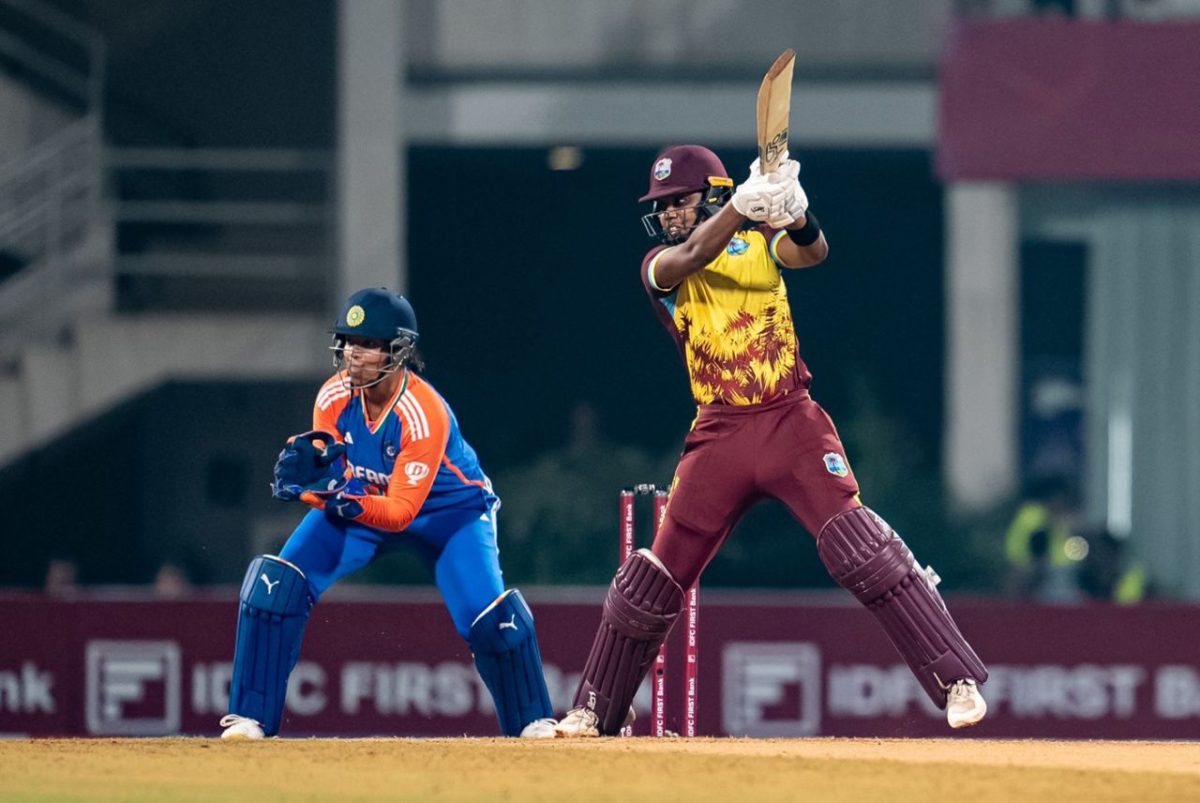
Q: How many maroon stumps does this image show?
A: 3